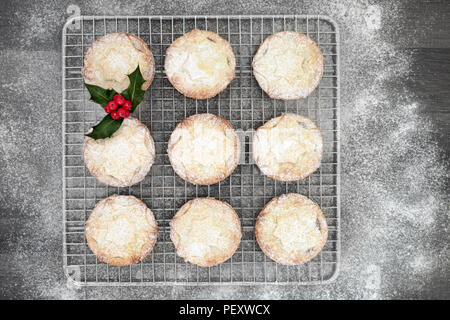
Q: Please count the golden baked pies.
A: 9